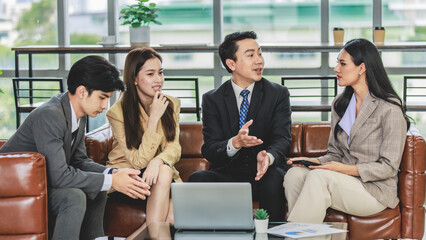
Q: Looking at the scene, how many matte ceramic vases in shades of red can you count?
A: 0